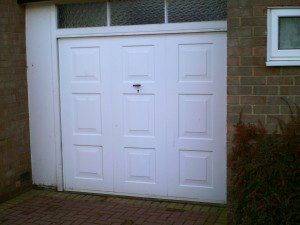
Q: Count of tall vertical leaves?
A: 3